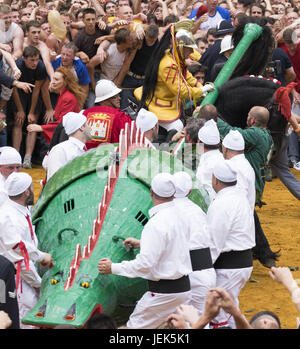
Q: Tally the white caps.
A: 9